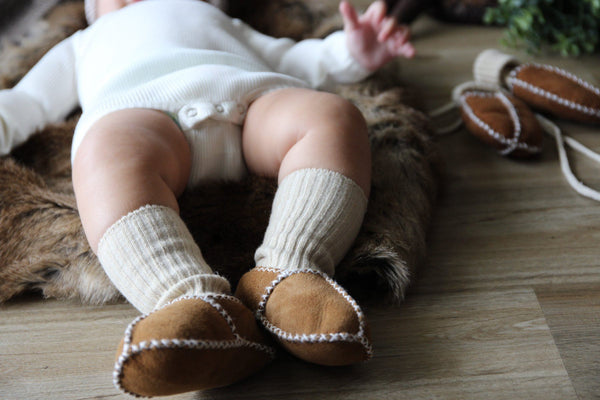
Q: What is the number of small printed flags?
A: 0